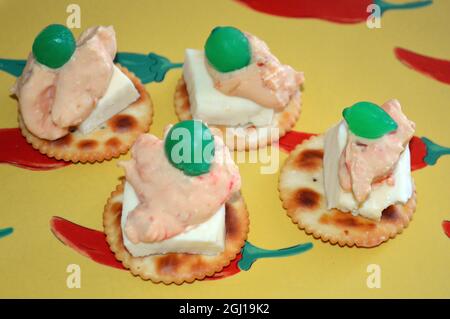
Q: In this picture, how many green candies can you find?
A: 4